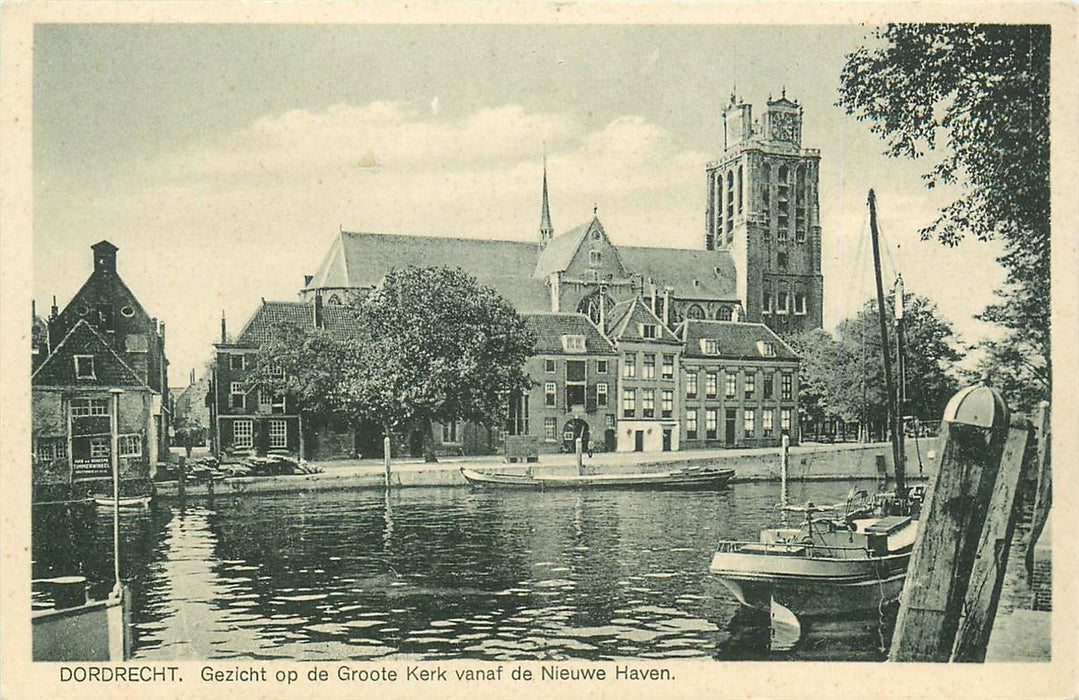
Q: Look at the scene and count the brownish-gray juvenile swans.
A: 0